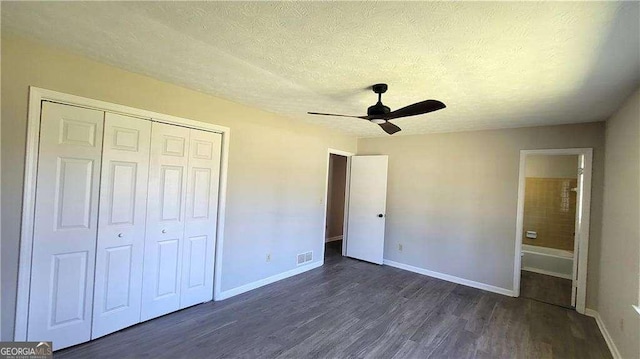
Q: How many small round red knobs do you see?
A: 0